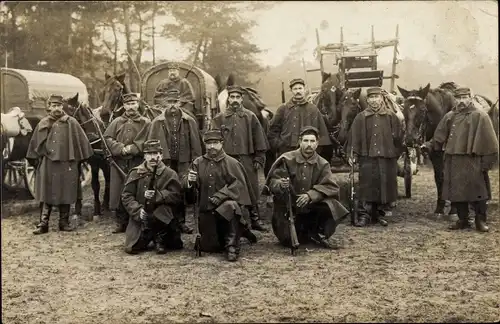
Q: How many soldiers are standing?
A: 7